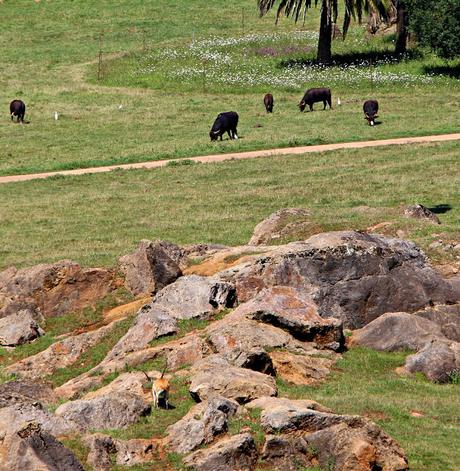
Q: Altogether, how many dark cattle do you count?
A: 5